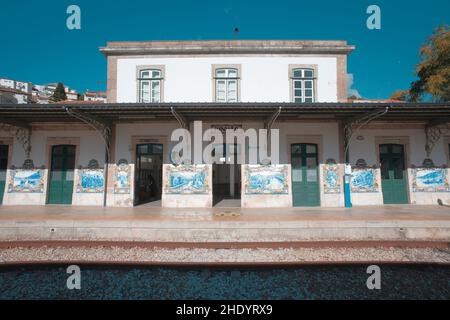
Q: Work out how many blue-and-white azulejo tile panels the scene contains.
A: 8